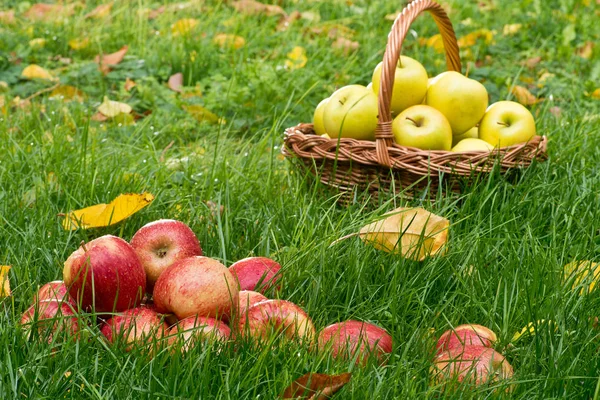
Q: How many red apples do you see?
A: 13